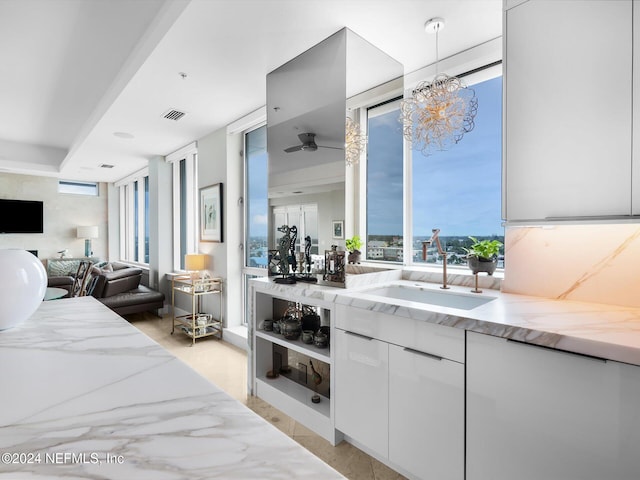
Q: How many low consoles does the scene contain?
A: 1